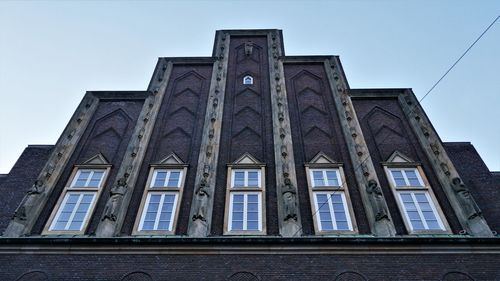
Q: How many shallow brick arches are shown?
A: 5